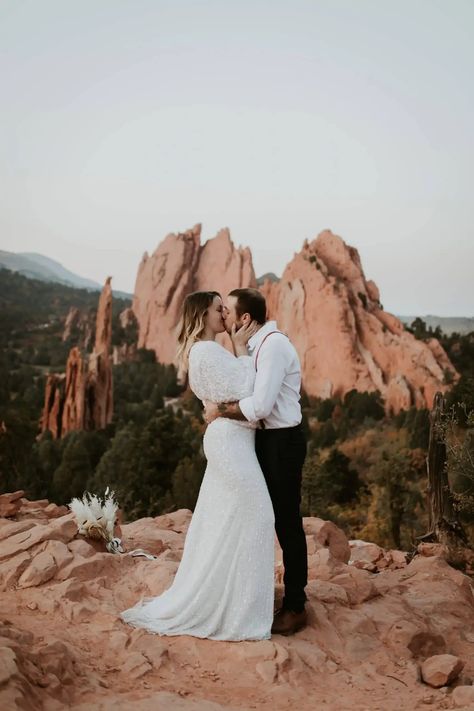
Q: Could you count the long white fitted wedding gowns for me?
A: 1